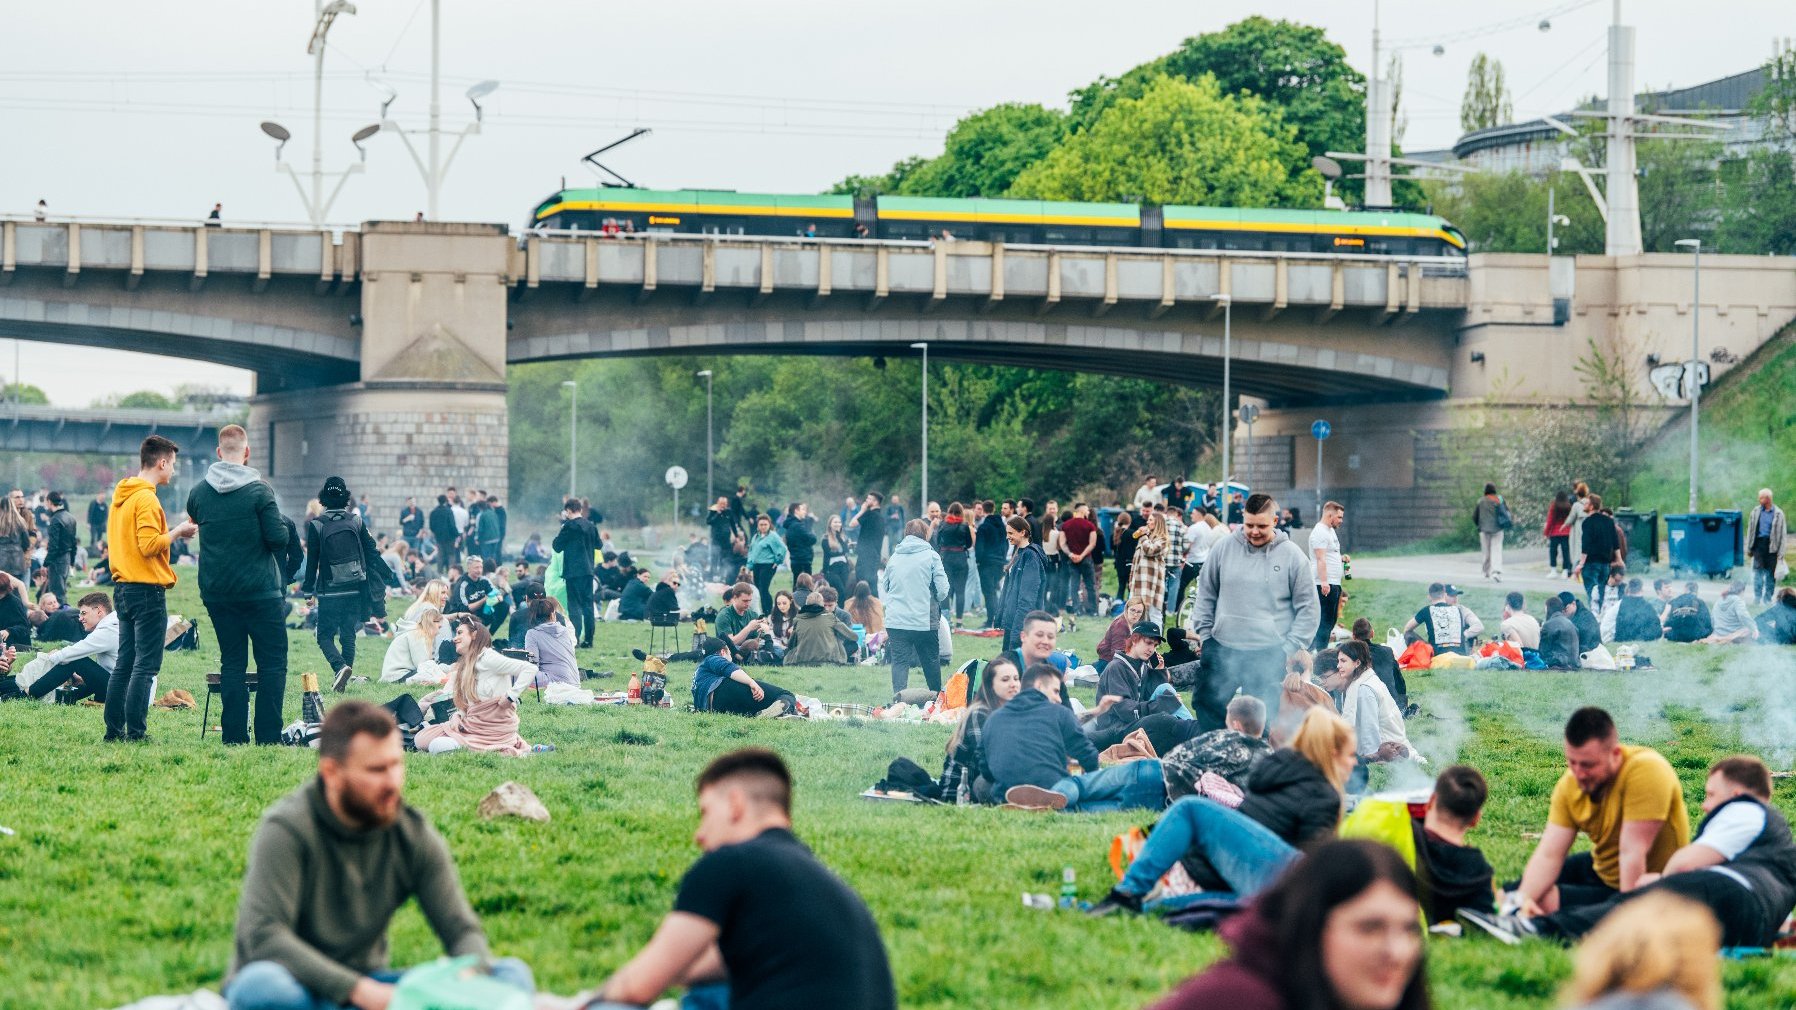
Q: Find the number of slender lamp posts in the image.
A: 5